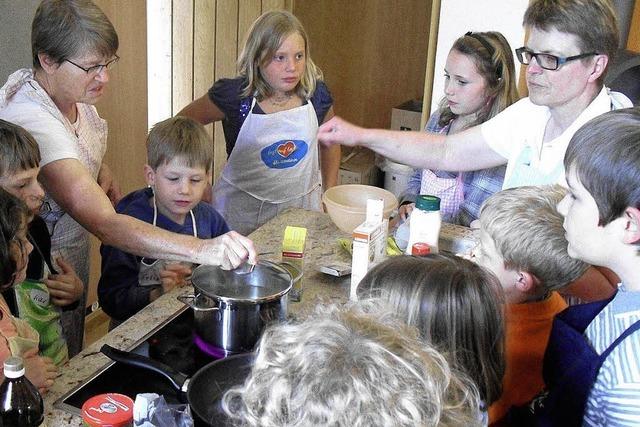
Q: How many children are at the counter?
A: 9